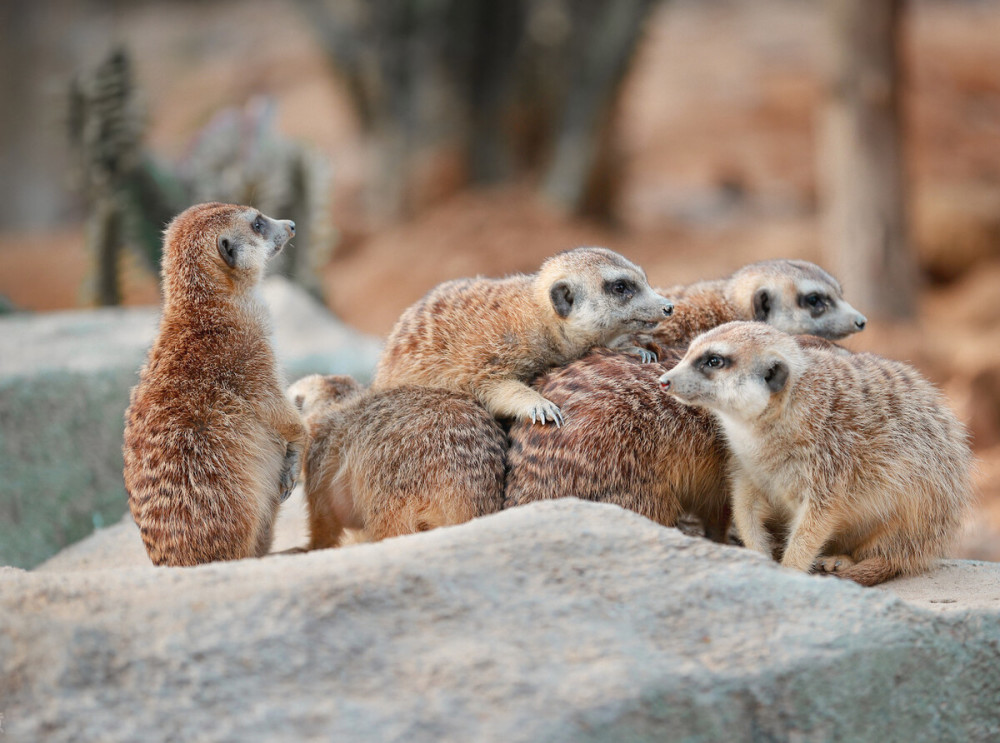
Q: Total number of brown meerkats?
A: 6